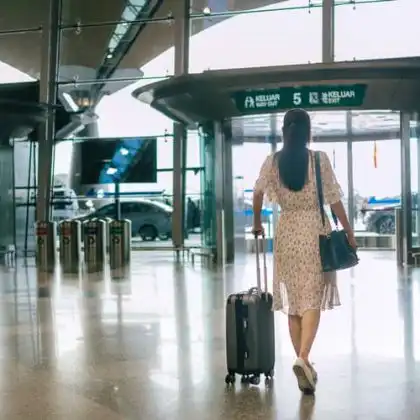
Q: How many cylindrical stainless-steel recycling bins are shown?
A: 4